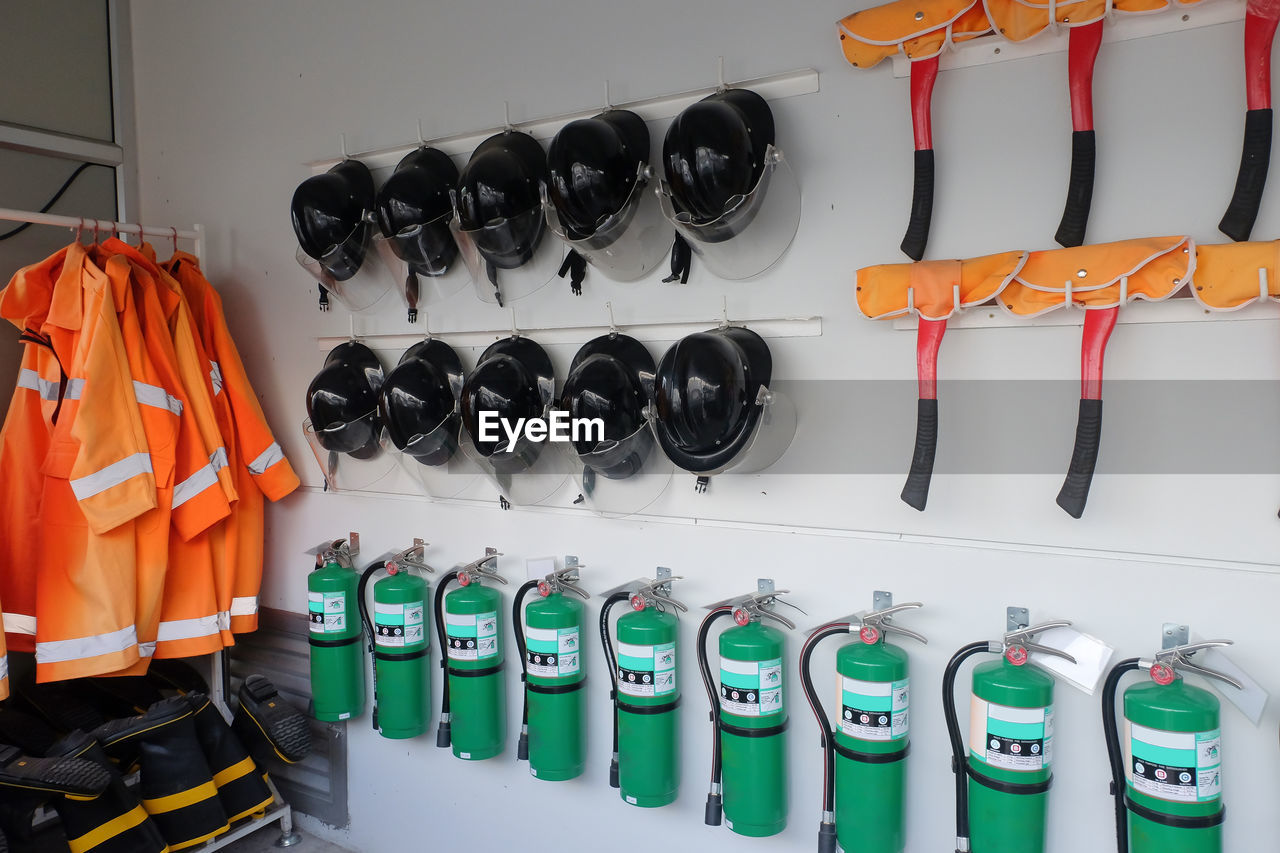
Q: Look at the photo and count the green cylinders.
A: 9